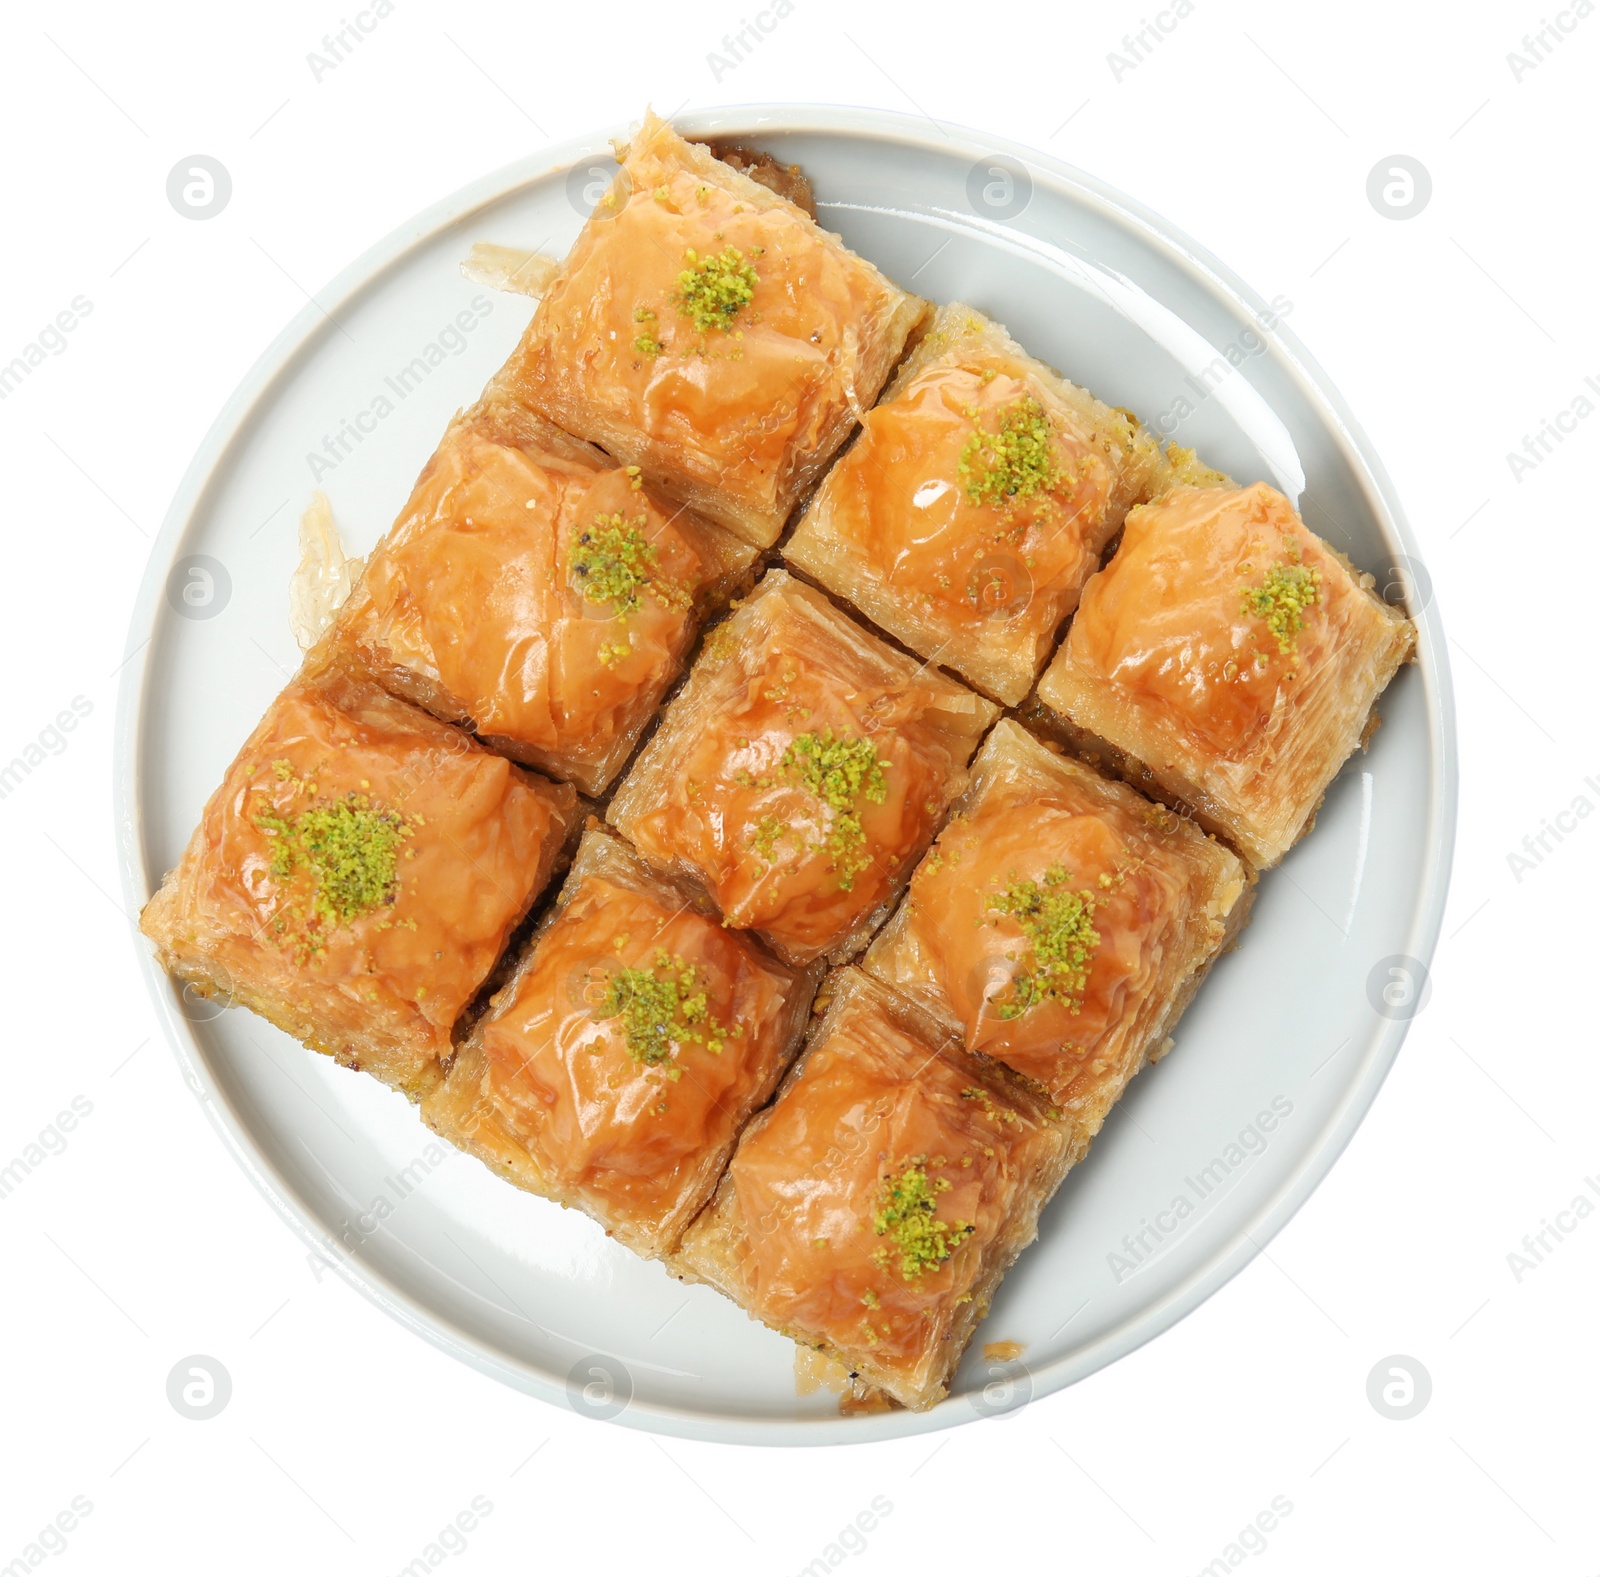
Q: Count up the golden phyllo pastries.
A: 9